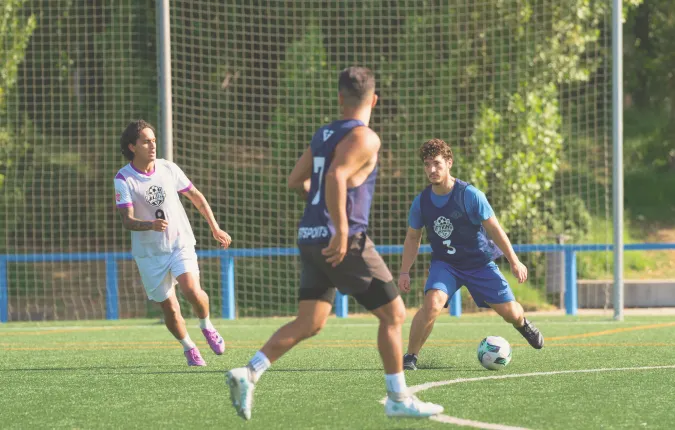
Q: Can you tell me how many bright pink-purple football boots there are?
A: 2